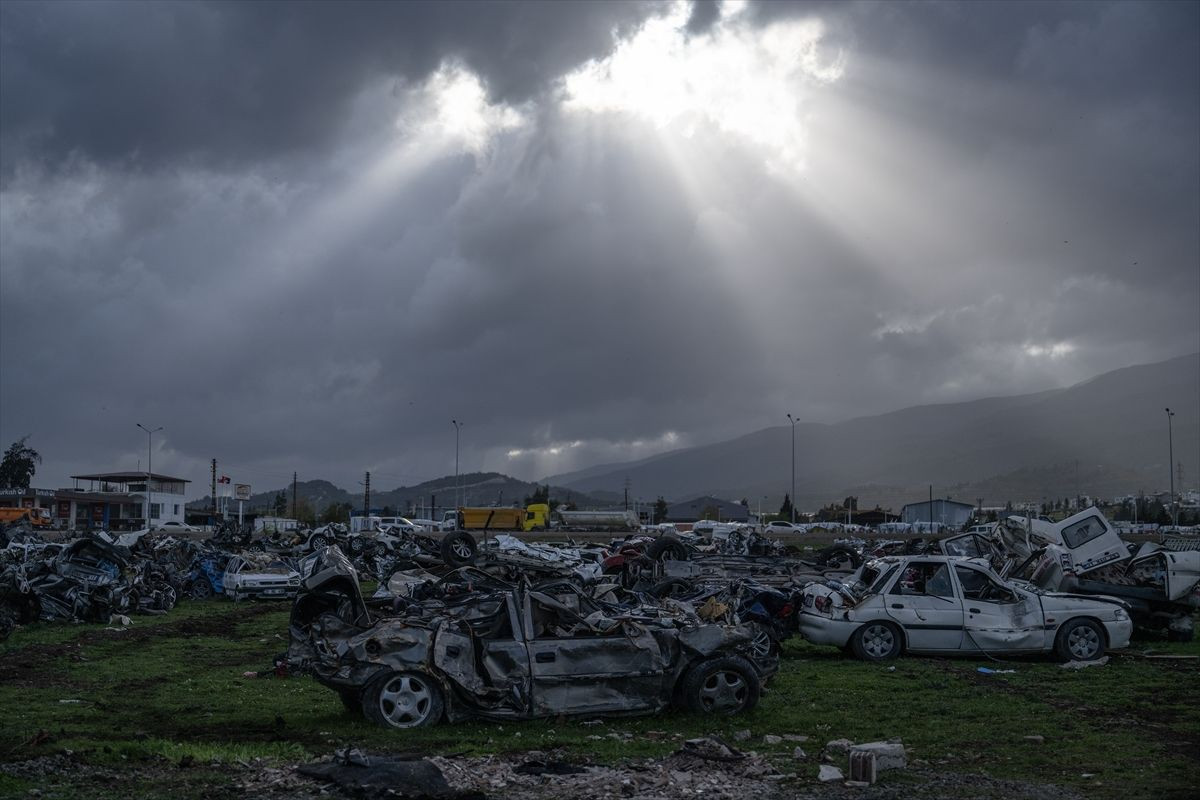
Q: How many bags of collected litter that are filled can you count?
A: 0